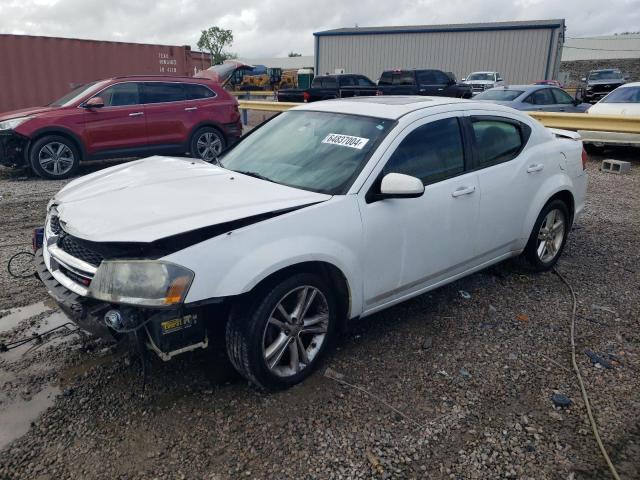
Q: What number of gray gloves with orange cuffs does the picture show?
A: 0